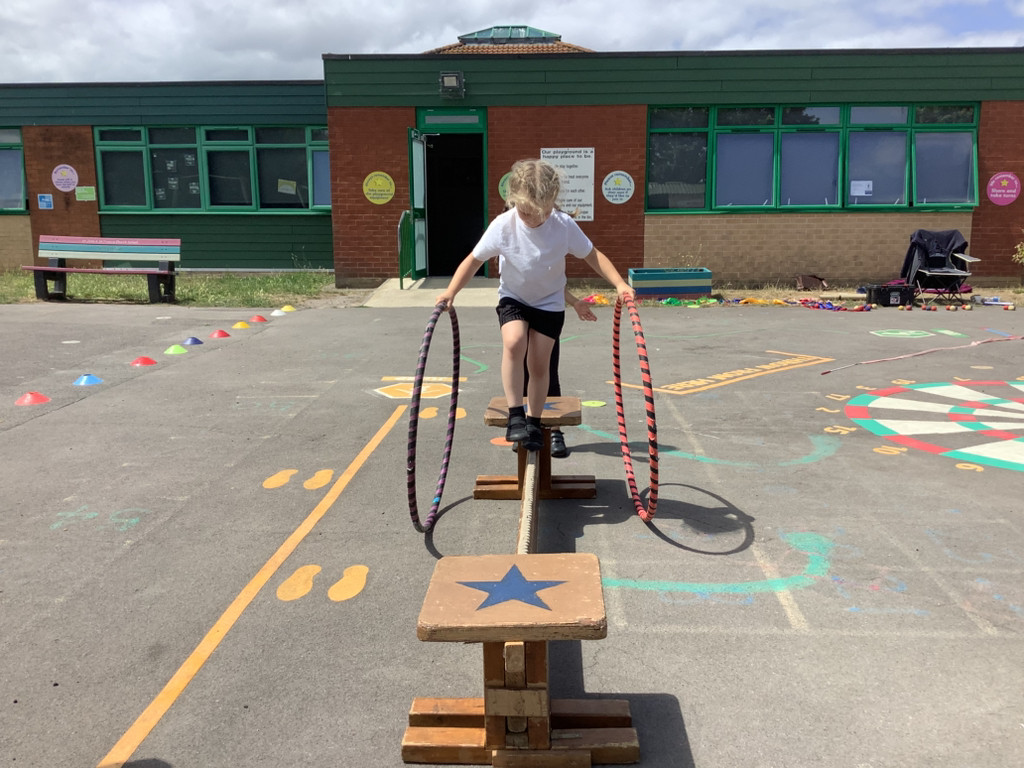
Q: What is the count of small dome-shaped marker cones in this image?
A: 10